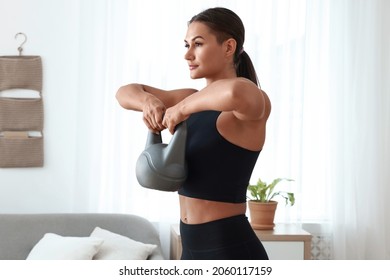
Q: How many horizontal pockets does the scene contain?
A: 3